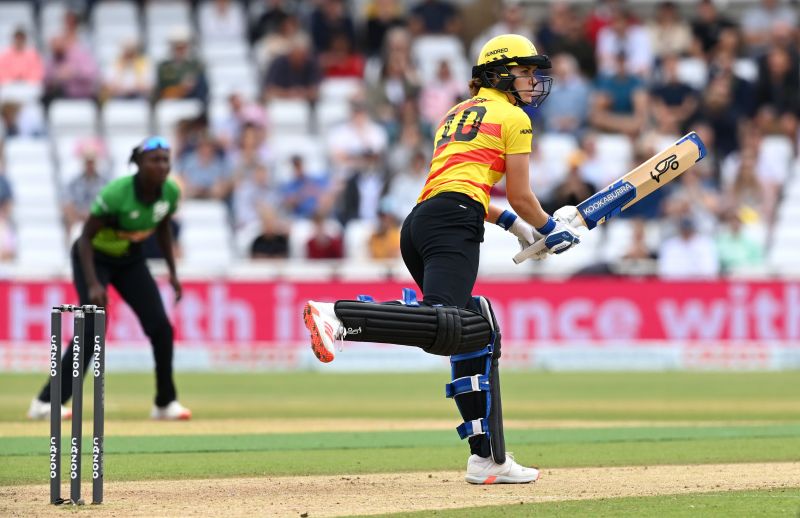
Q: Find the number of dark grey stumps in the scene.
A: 3